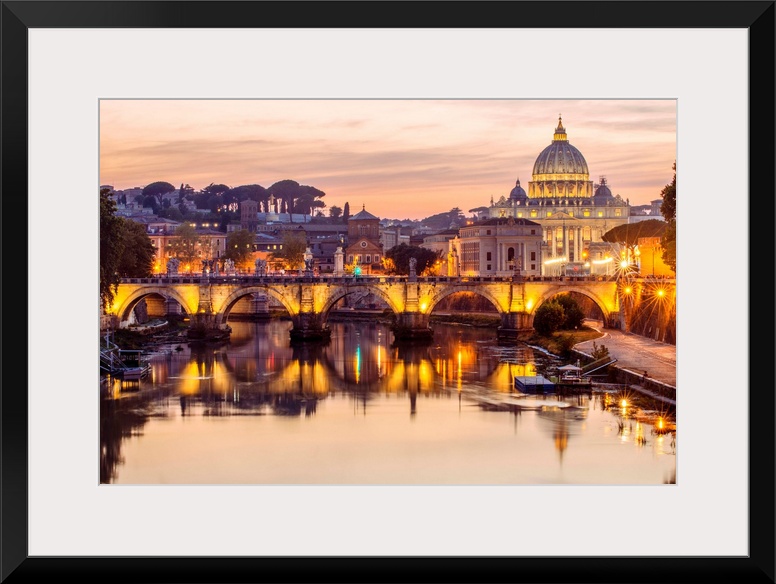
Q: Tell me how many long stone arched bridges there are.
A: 1